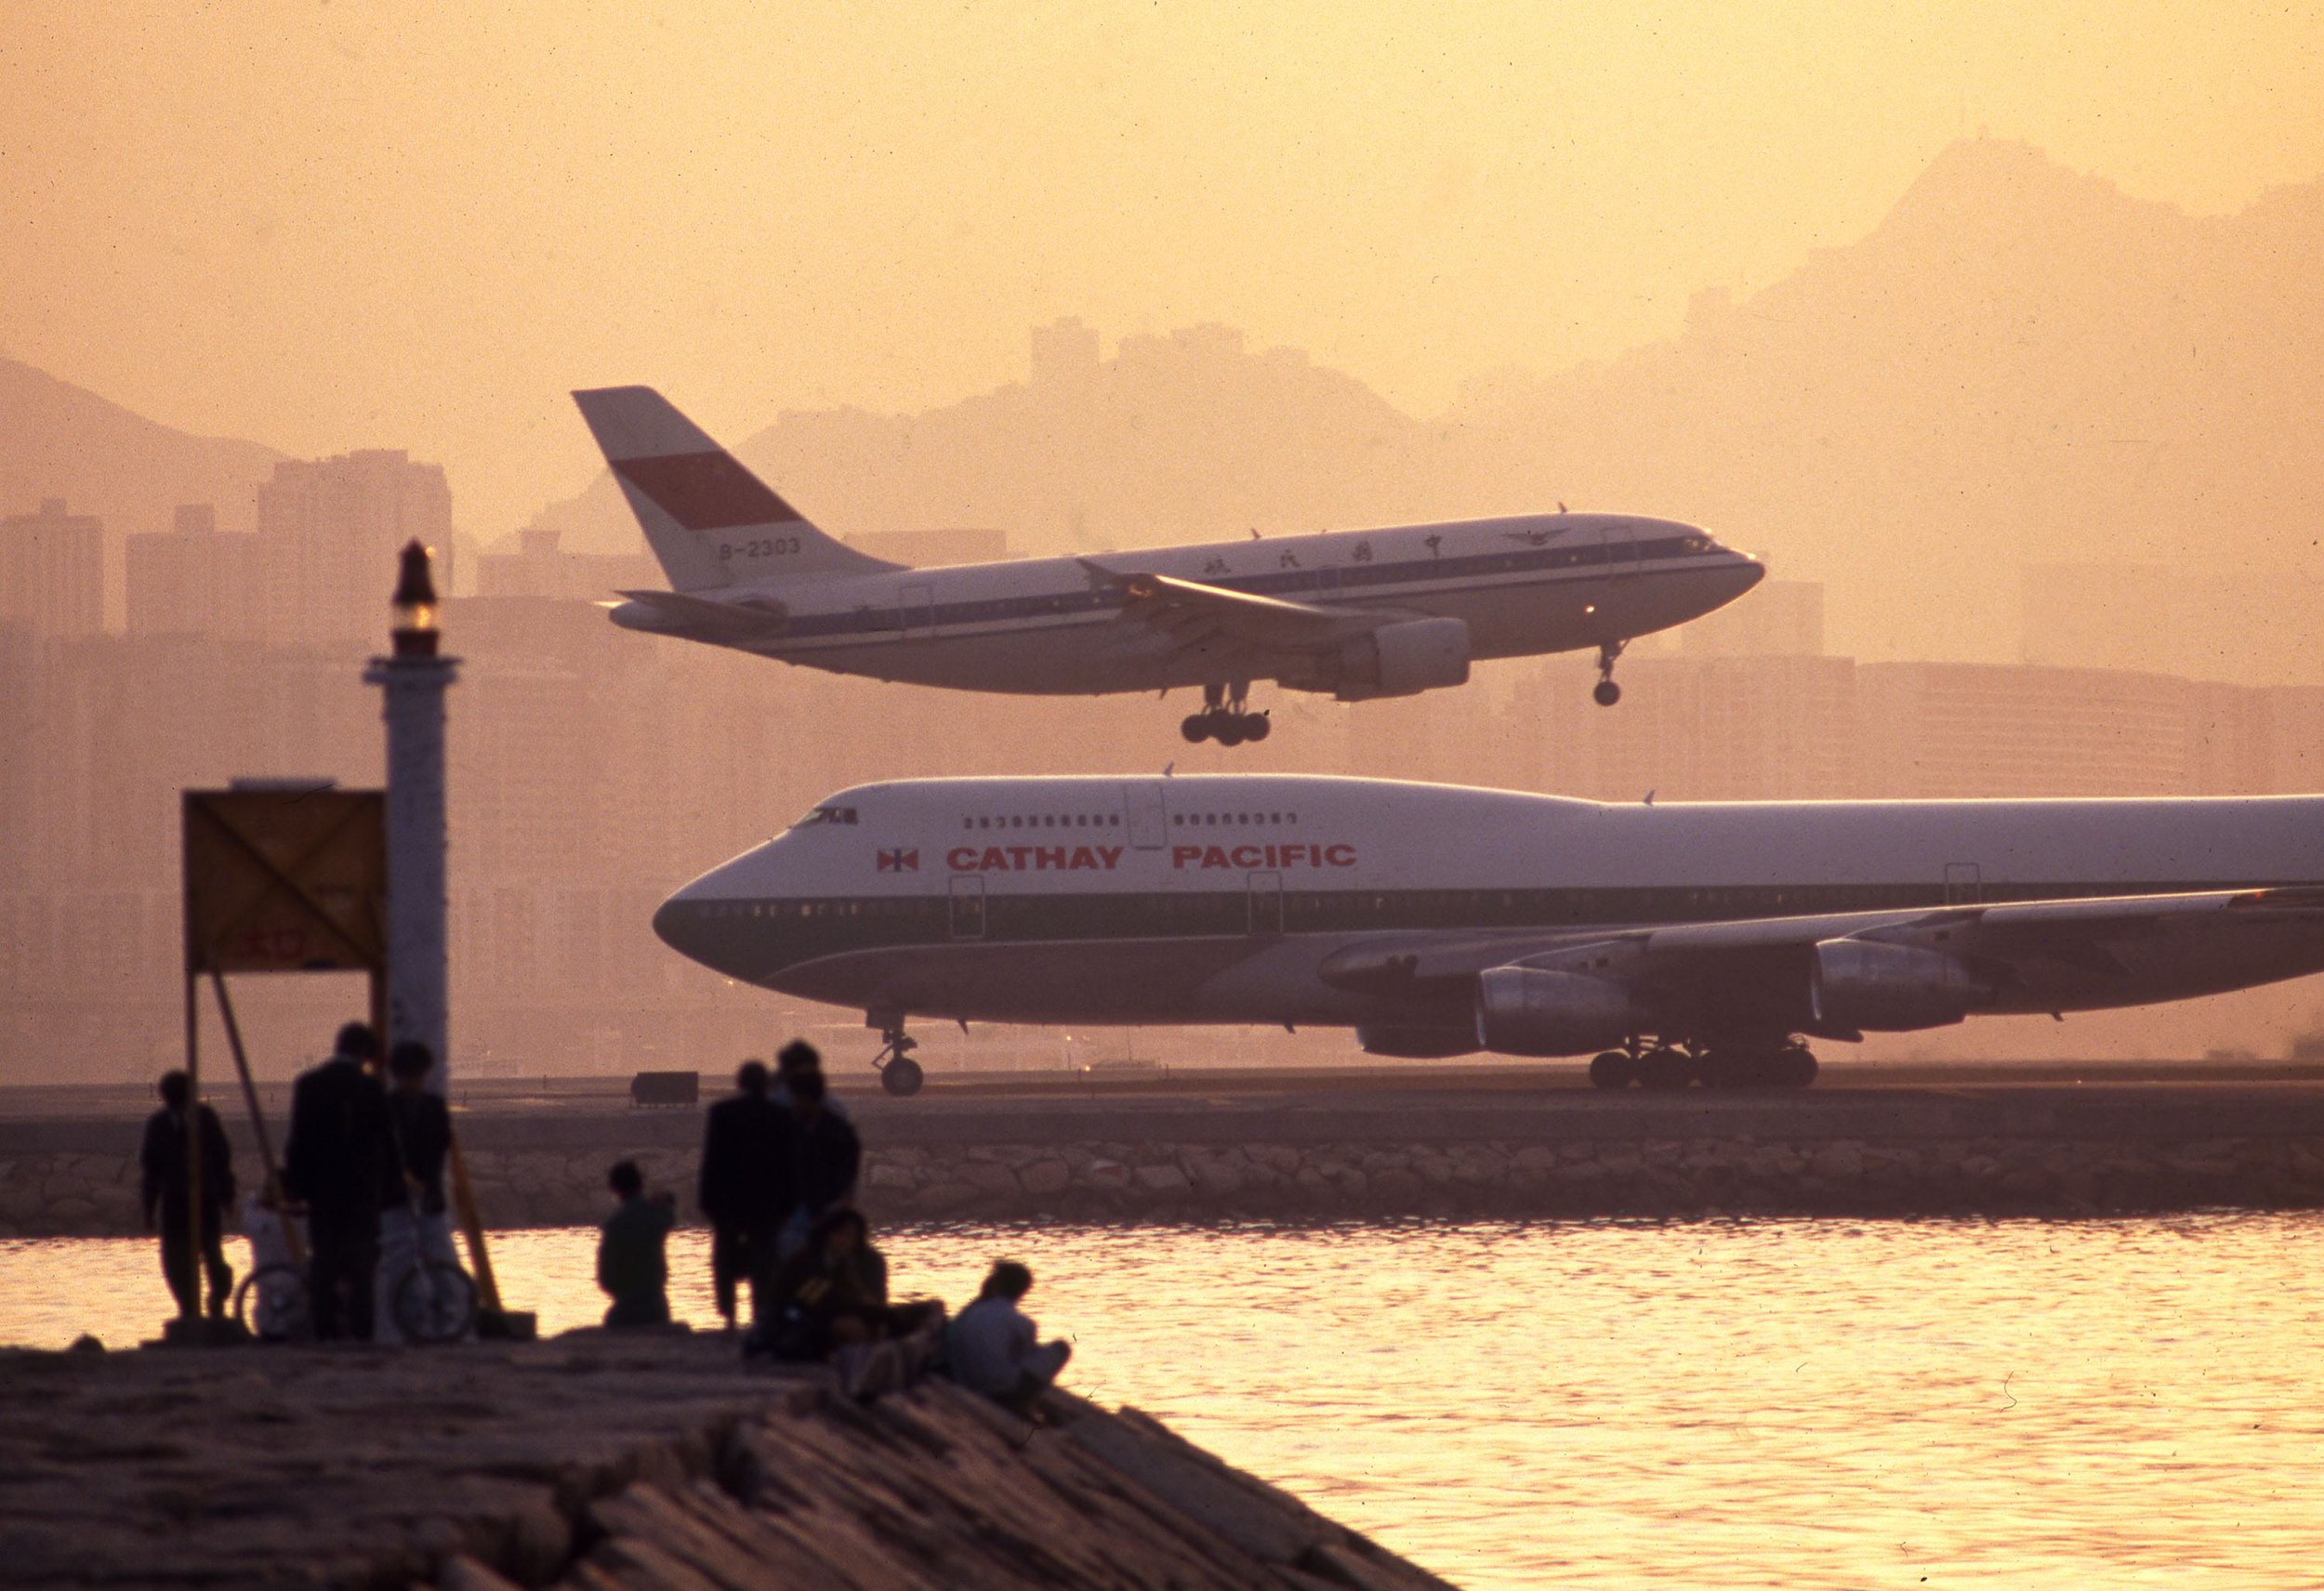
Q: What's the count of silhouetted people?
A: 9